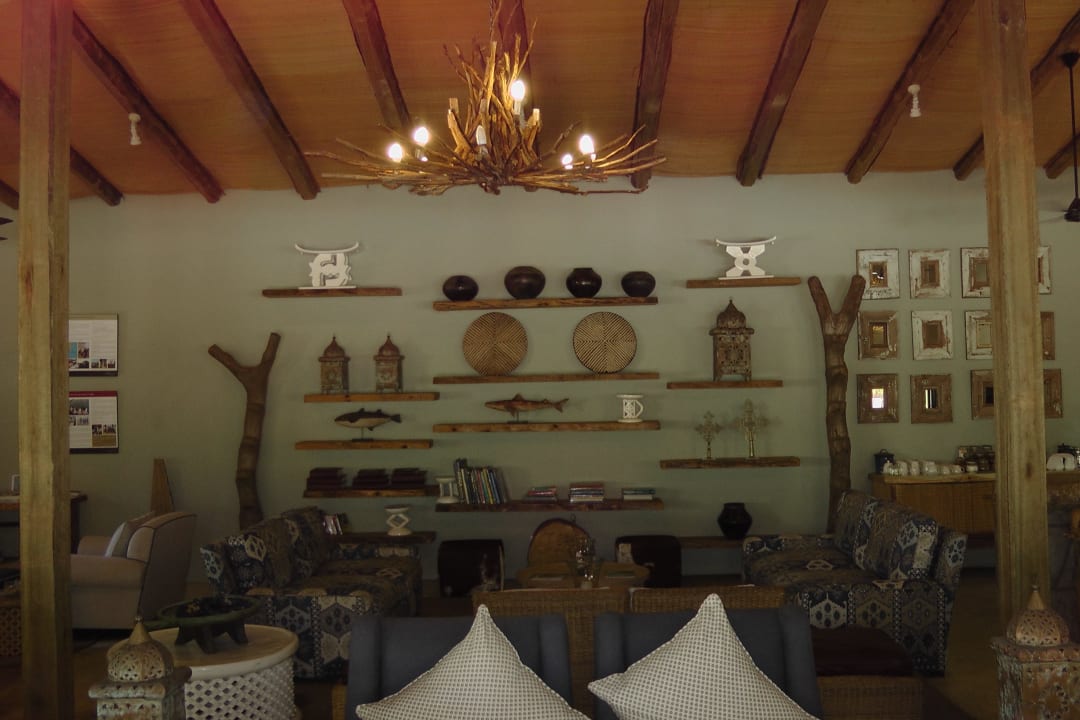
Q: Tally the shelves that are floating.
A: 13